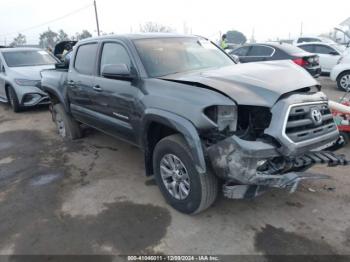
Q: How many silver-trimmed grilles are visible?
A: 1